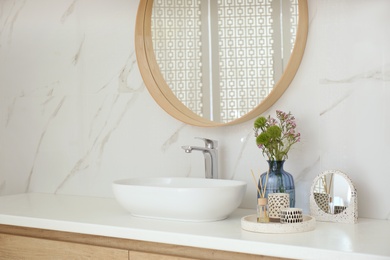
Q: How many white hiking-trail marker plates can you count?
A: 0